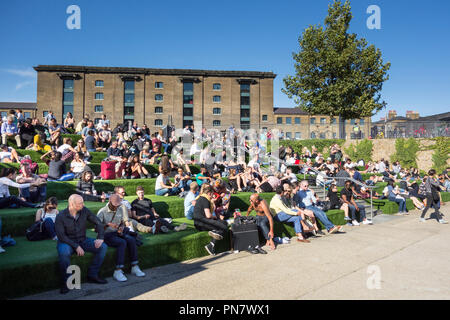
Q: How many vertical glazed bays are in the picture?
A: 4